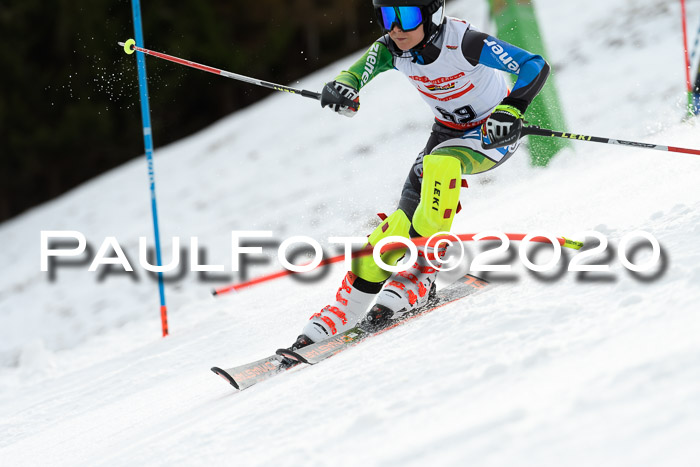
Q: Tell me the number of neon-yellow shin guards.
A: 2